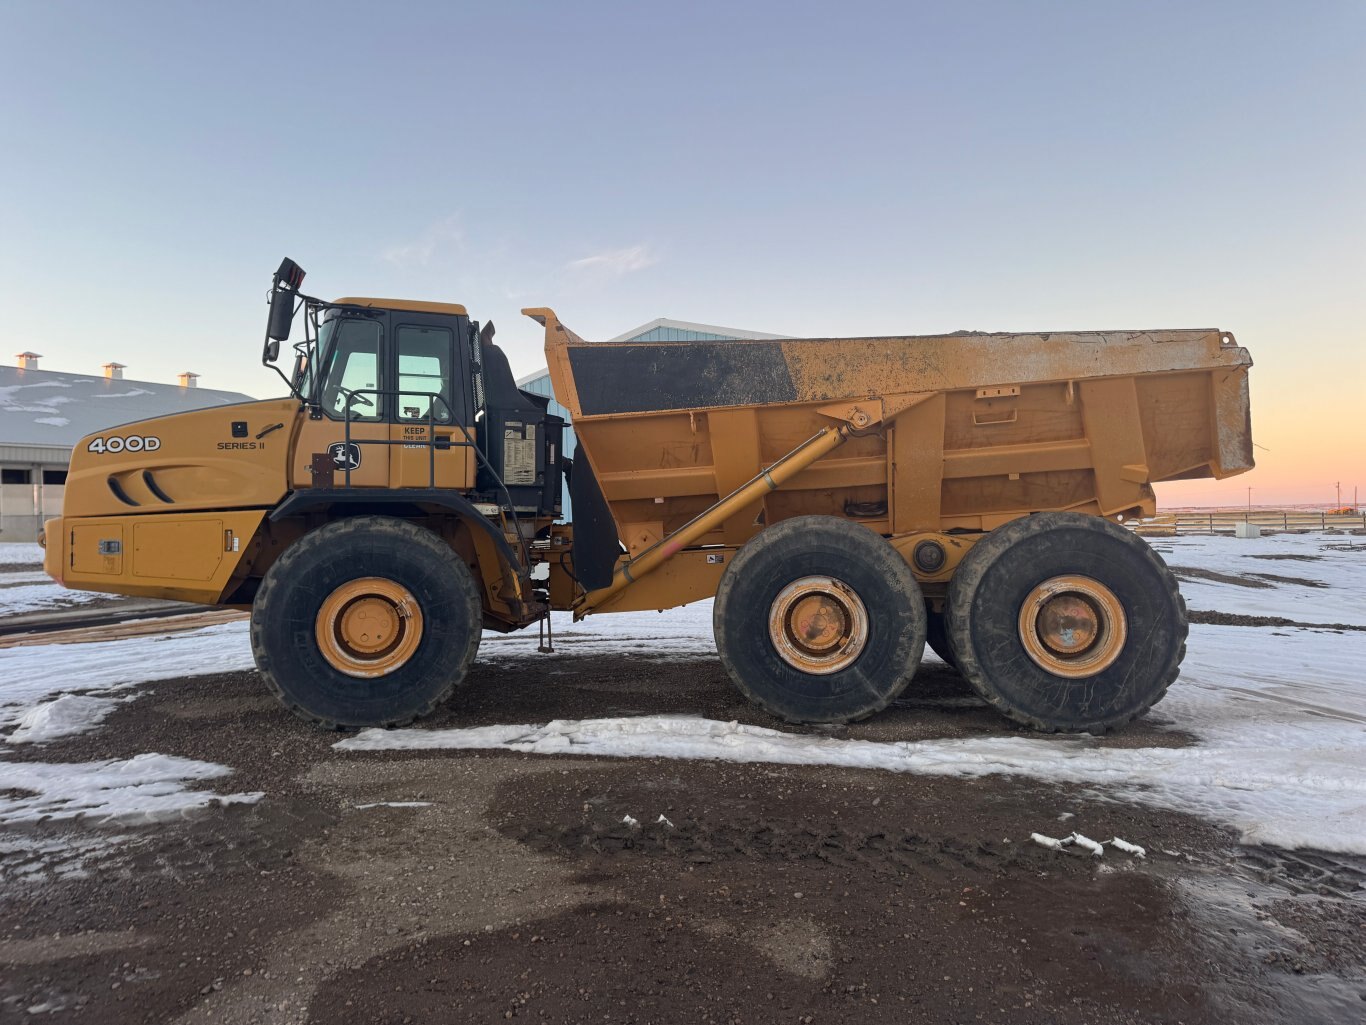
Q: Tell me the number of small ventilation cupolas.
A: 3